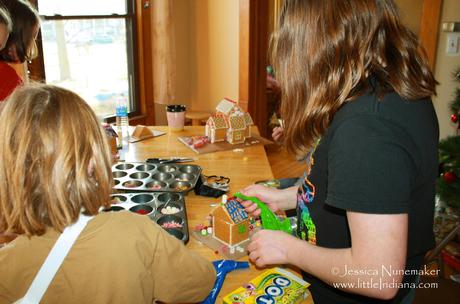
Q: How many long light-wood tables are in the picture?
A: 1